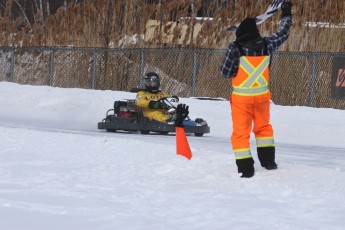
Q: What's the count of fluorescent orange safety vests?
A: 1